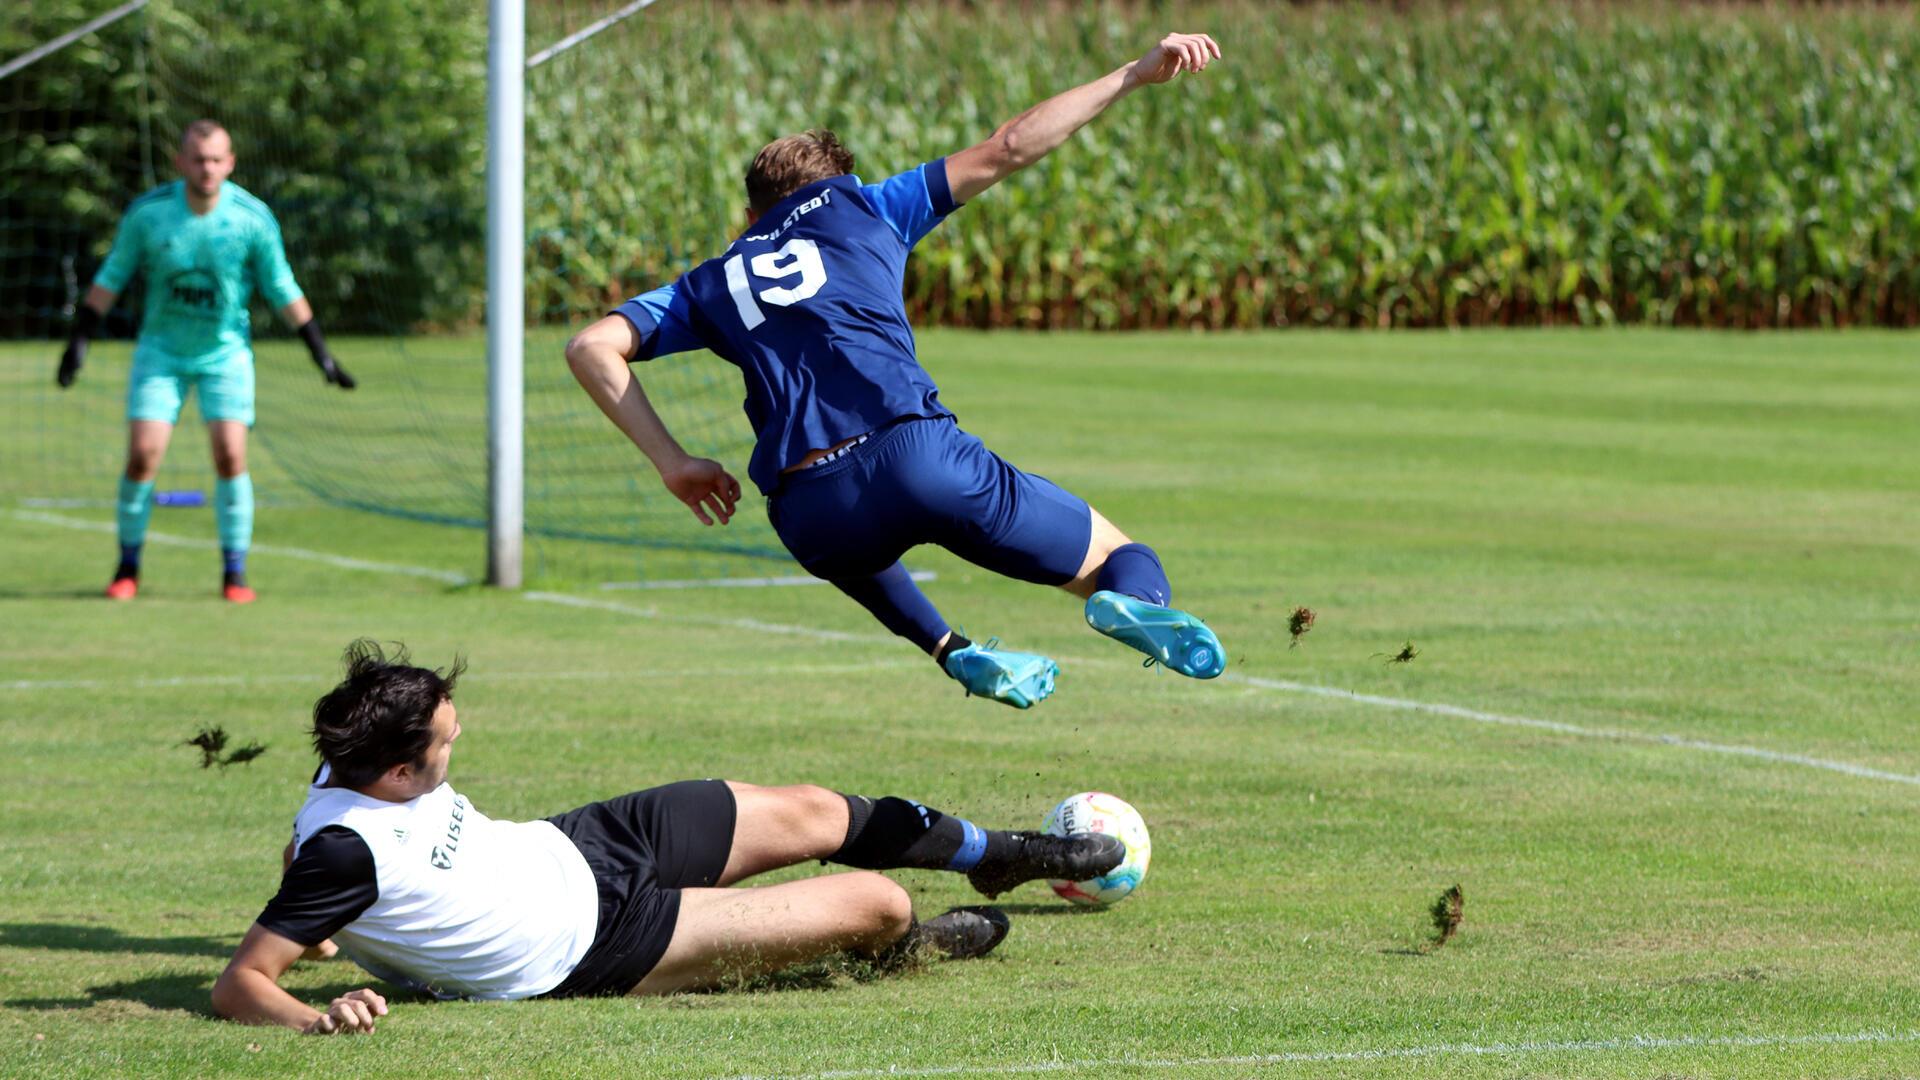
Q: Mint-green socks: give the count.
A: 2